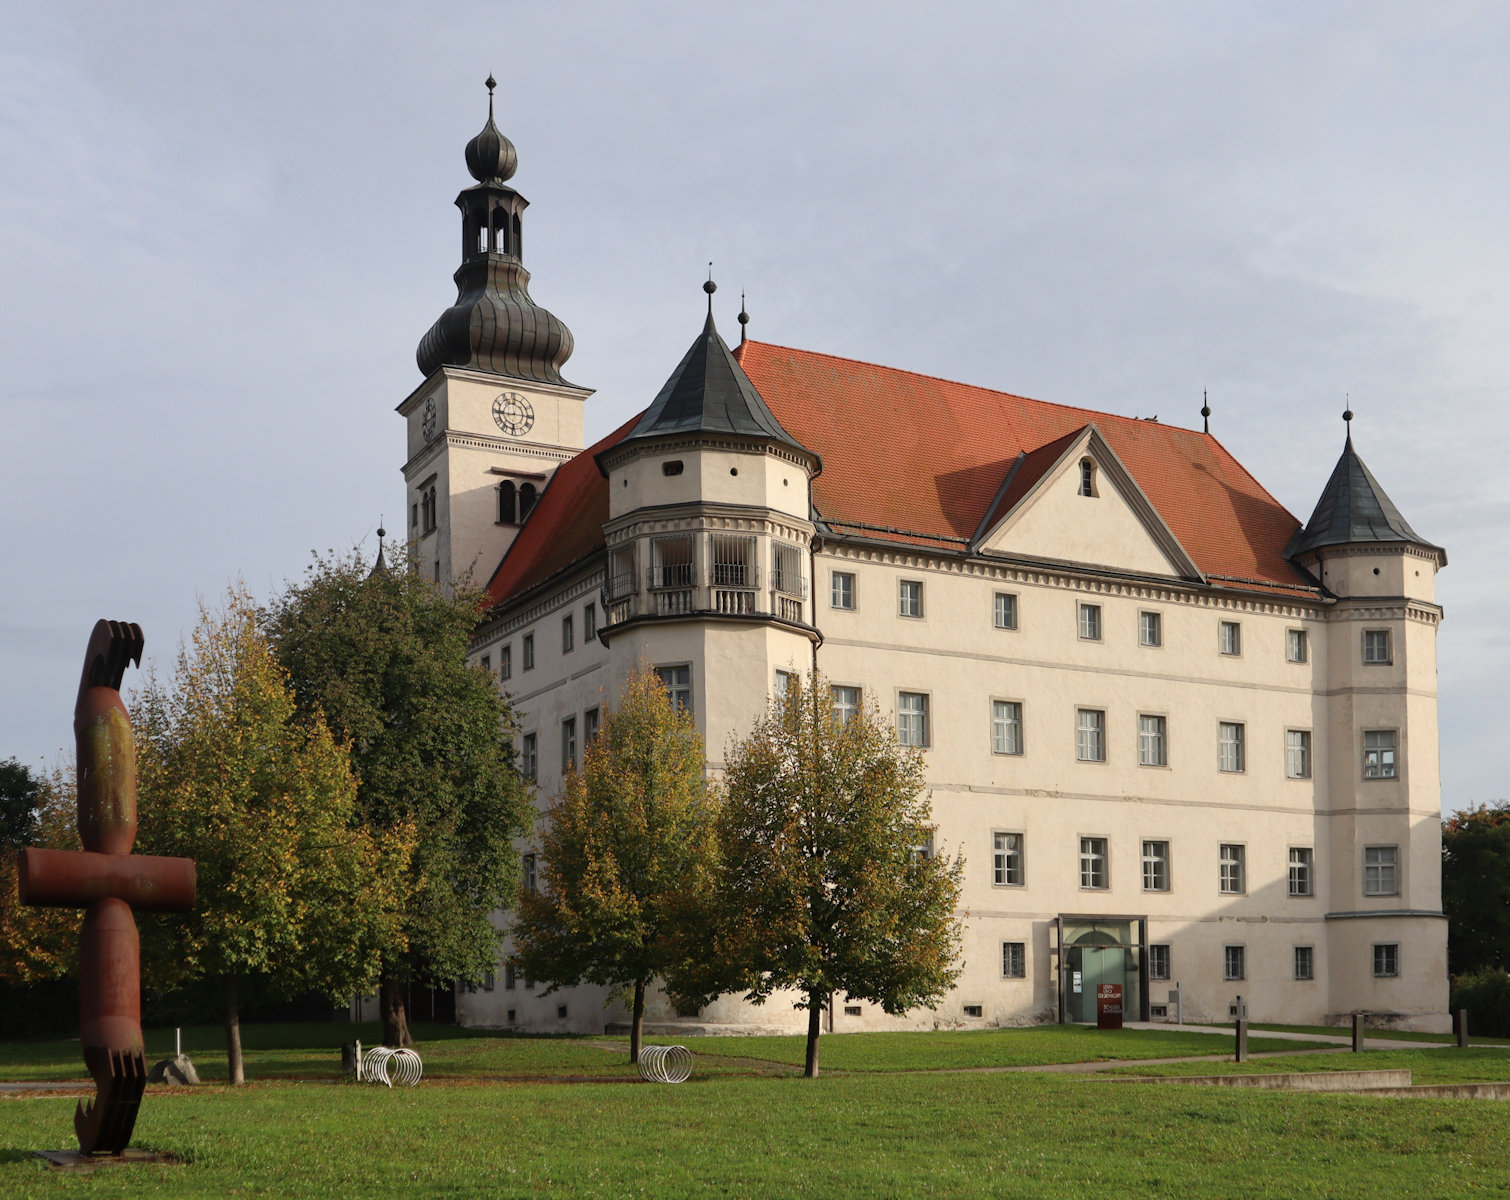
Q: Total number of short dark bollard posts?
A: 3